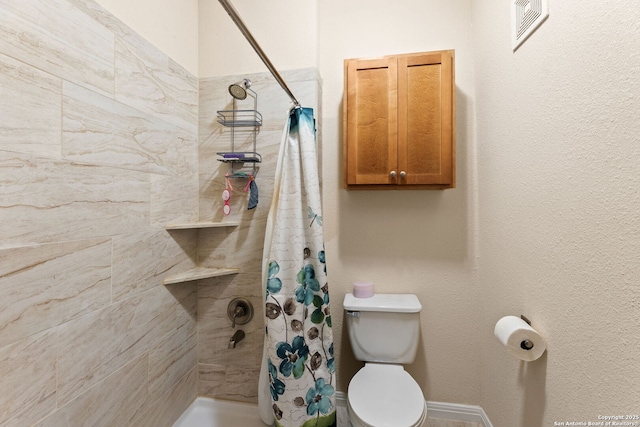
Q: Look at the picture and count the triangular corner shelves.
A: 2